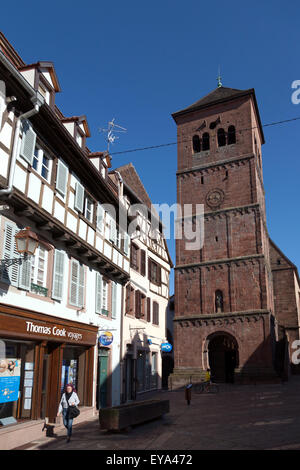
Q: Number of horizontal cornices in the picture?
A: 4